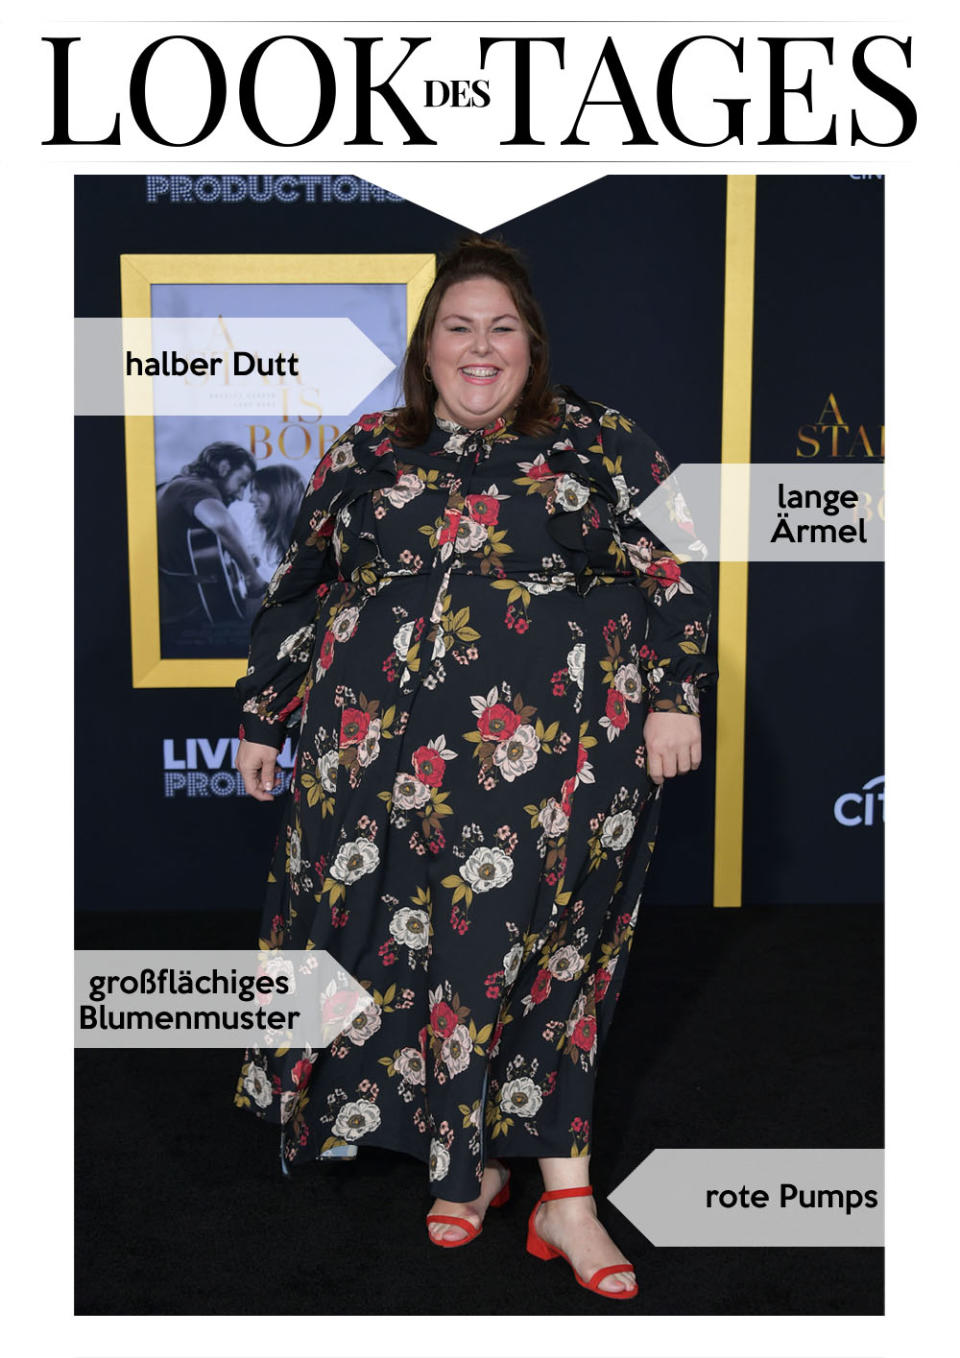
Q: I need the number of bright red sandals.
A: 2